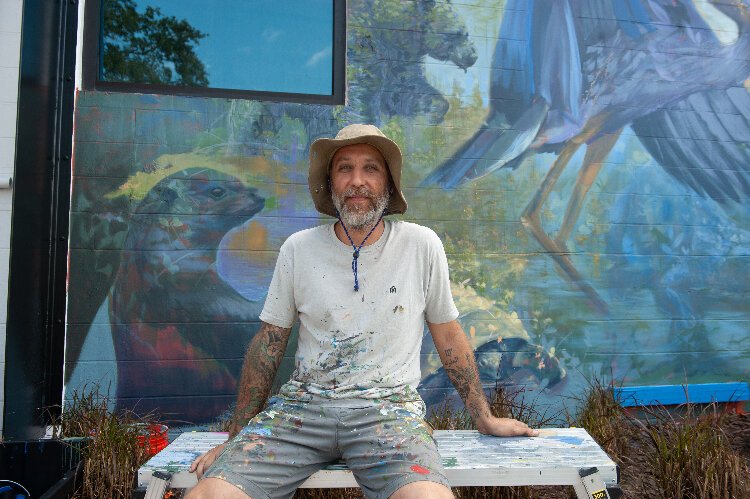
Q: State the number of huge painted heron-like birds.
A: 1